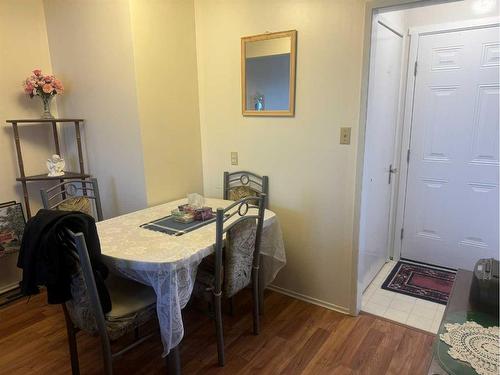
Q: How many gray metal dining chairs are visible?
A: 4